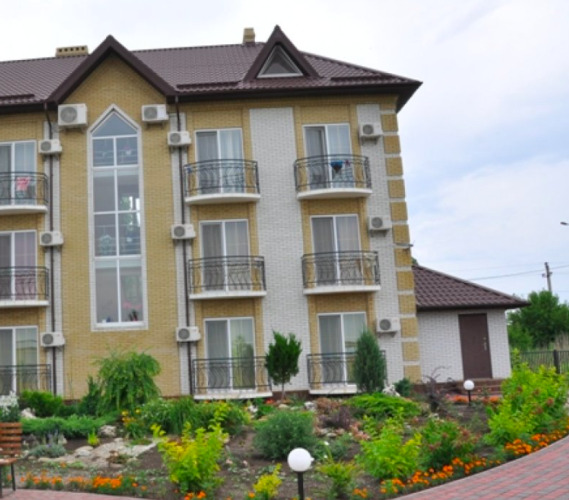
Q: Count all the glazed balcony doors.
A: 9